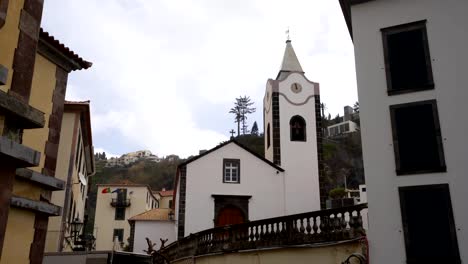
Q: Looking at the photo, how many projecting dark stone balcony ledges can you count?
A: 4